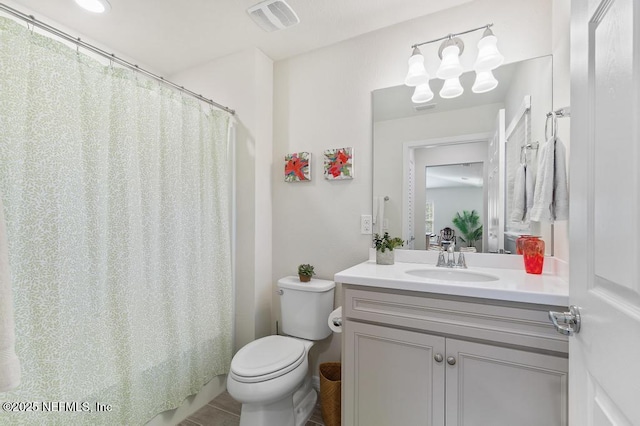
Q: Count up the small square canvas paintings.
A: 2